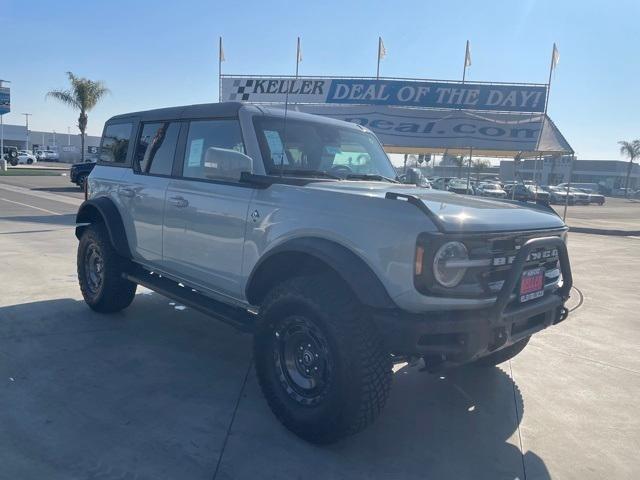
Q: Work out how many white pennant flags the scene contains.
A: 5